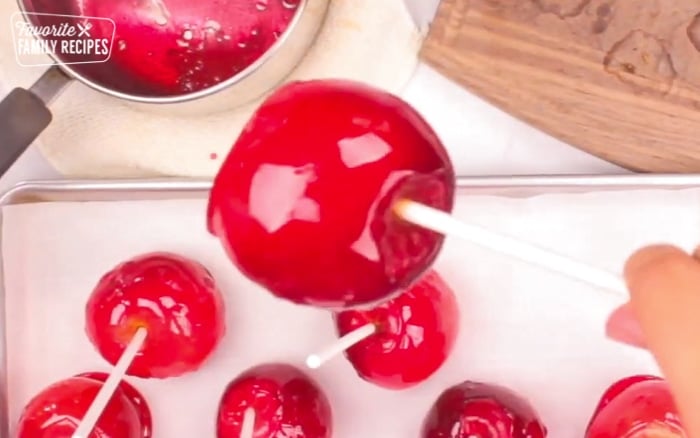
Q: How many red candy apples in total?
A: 7